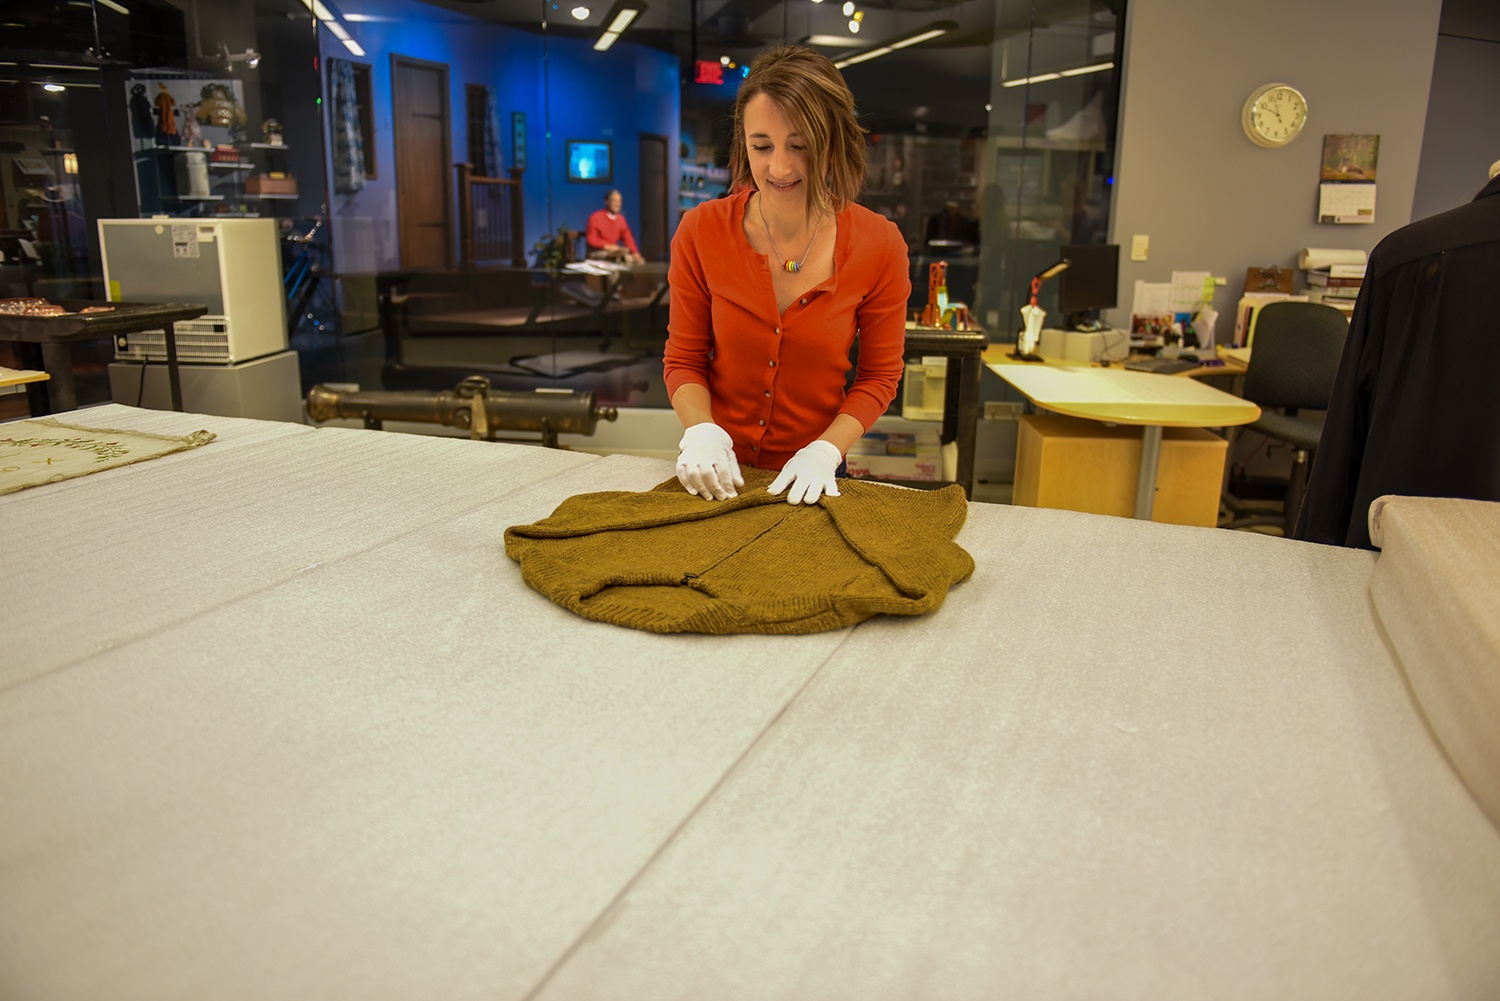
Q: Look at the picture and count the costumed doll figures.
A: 3